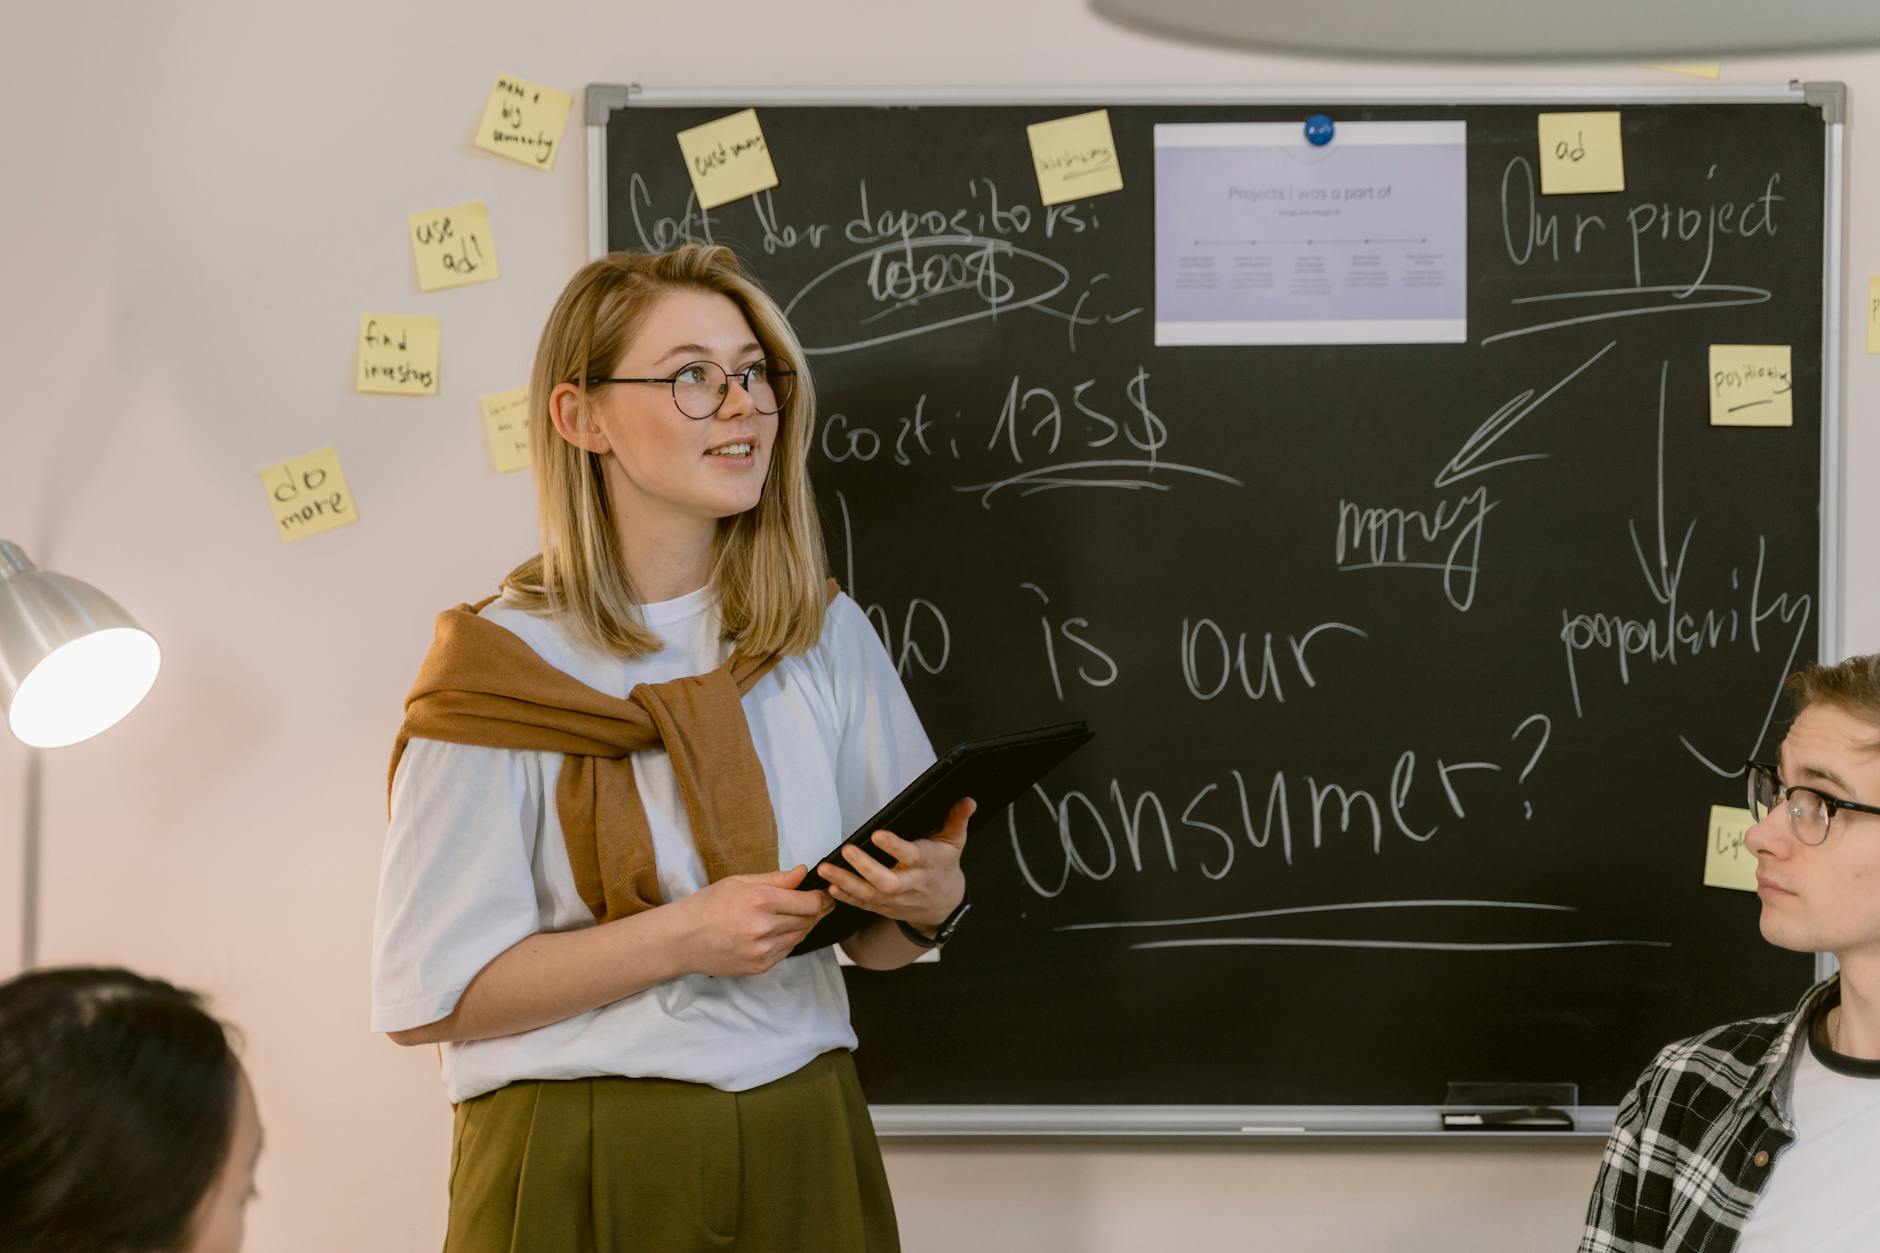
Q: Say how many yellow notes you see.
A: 12